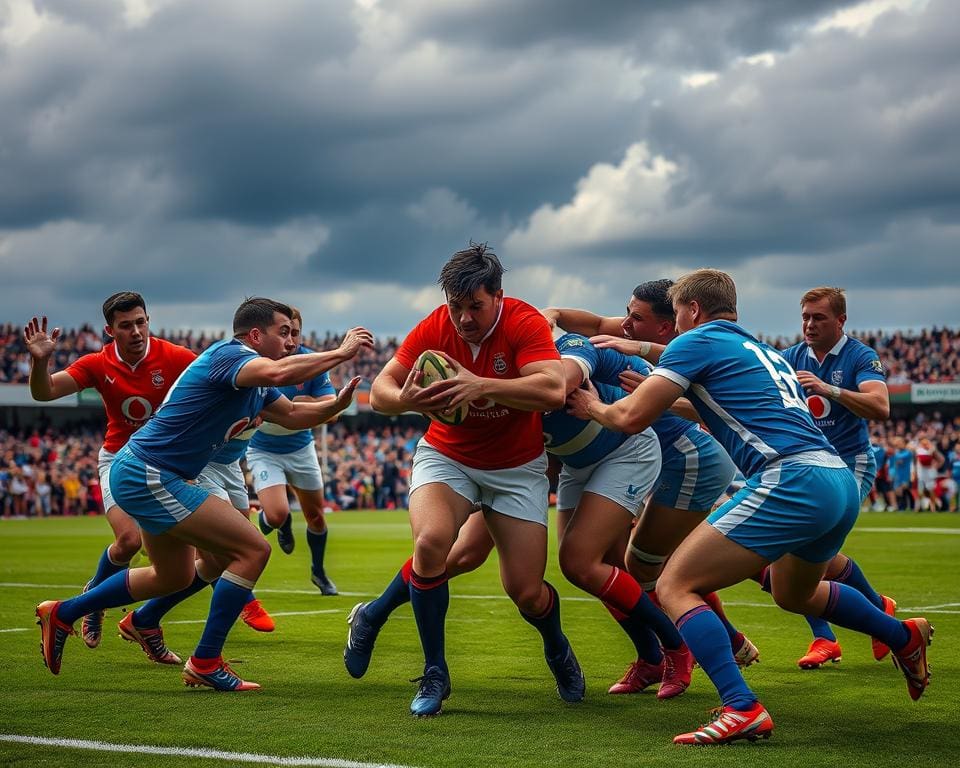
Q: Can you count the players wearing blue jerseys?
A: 6